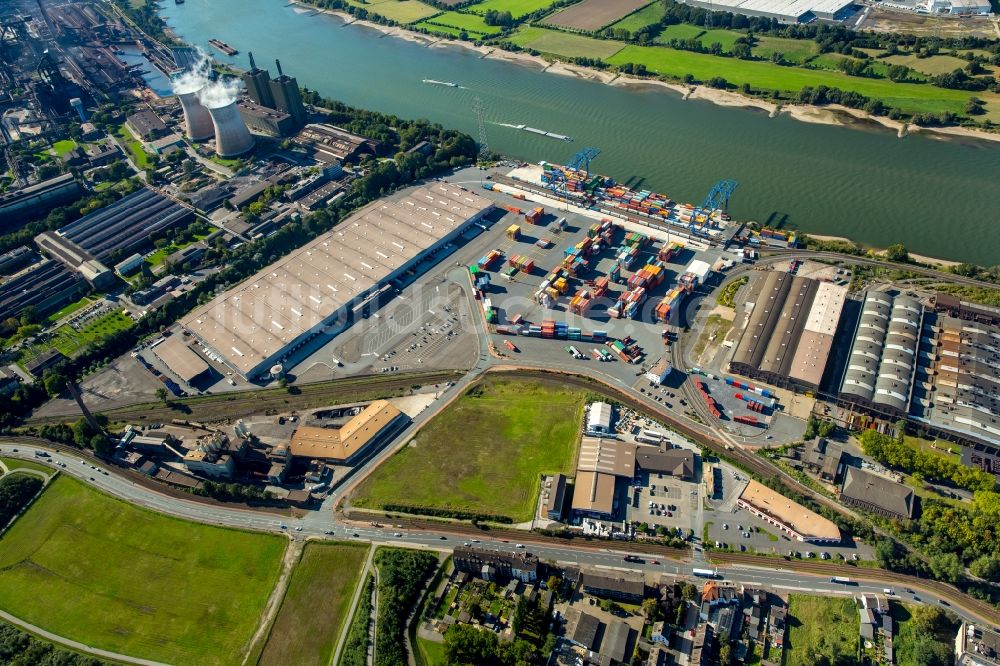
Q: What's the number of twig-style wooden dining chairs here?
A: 0